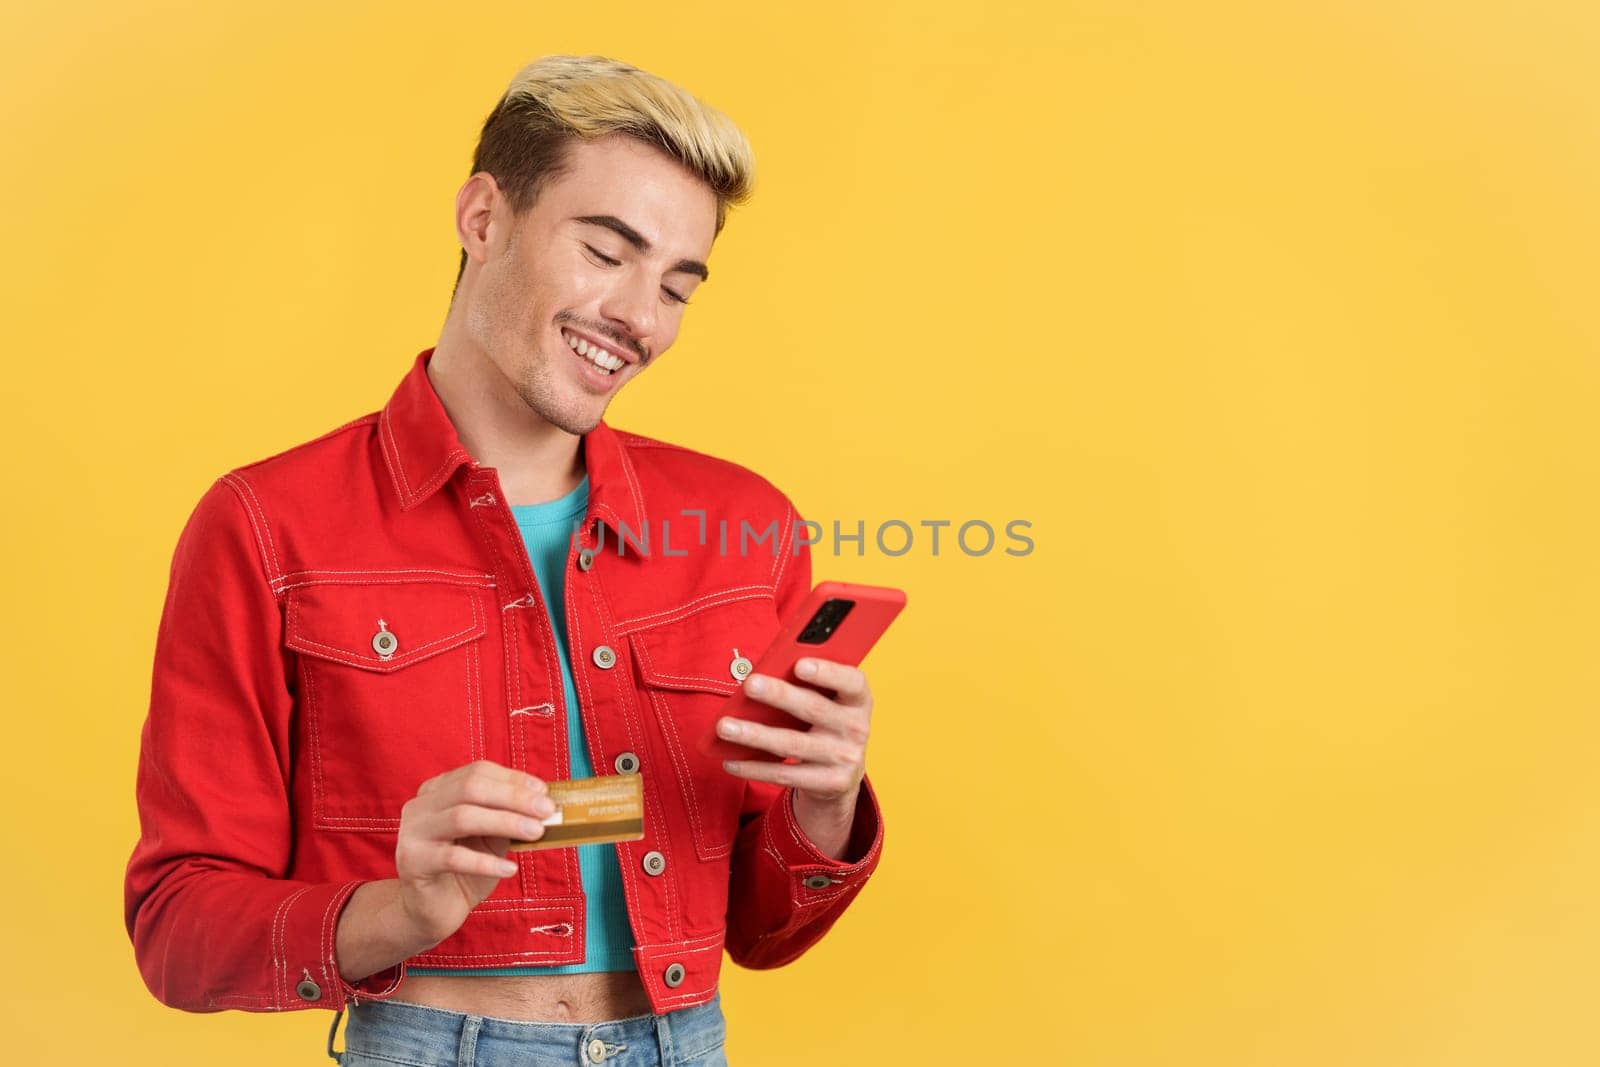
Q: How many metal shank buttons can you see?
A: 10